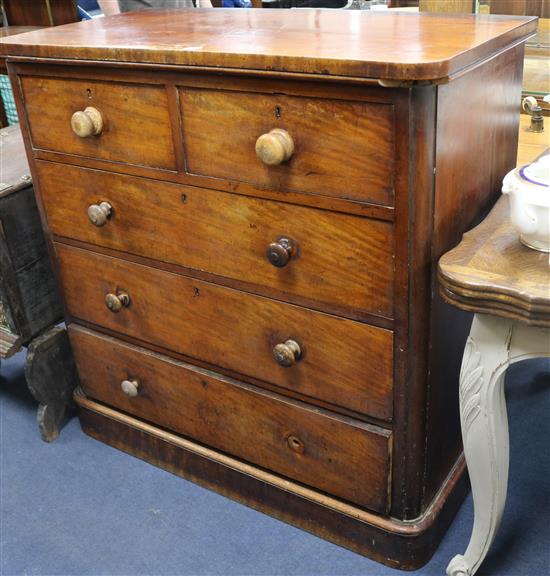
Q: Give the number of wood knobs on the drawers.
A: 7